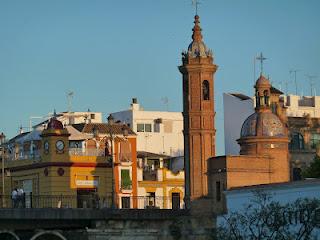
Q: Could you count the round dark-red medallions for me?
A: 2